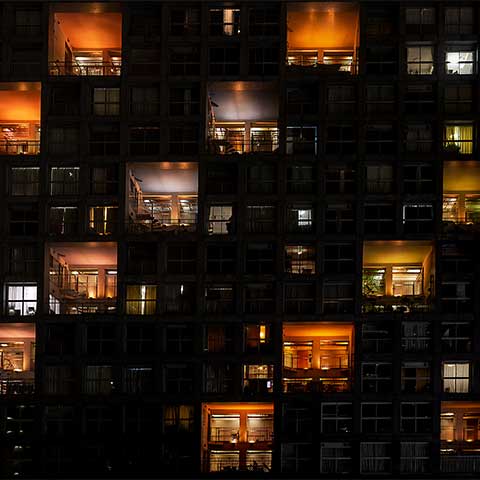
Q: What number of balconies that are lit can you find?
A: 12